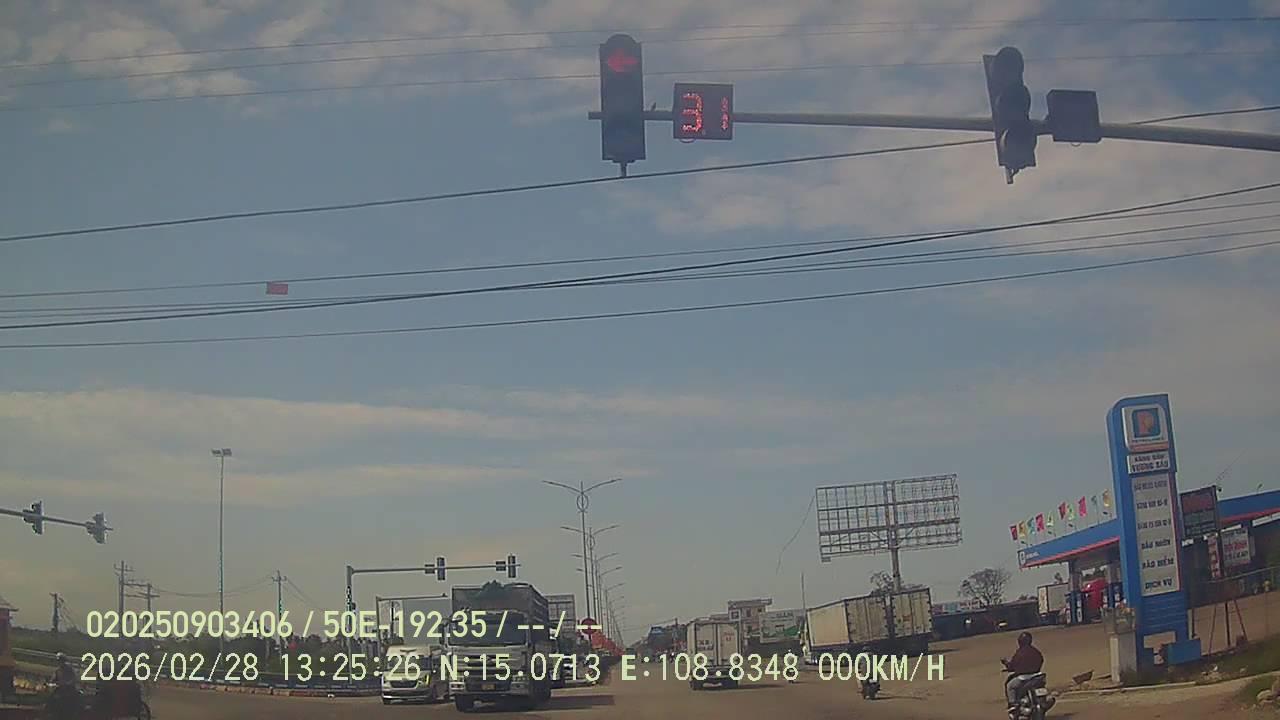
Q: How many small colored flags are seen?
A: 10